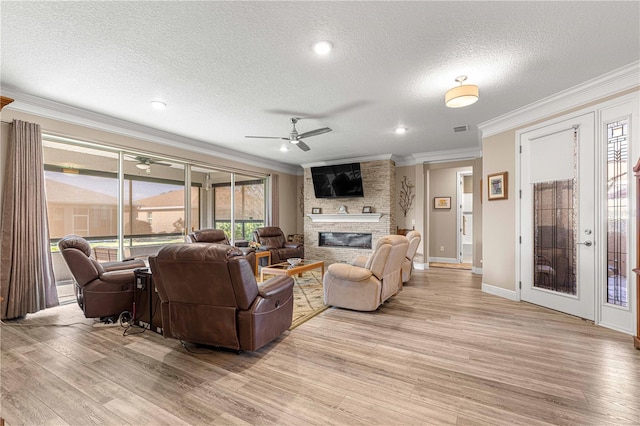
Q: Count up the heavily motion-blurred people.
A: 0